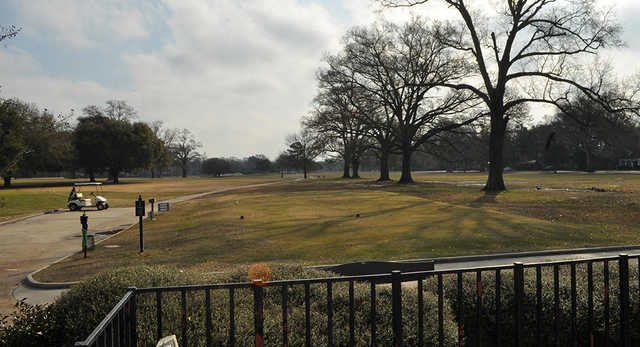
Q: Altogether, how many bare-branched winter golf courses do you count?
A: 1